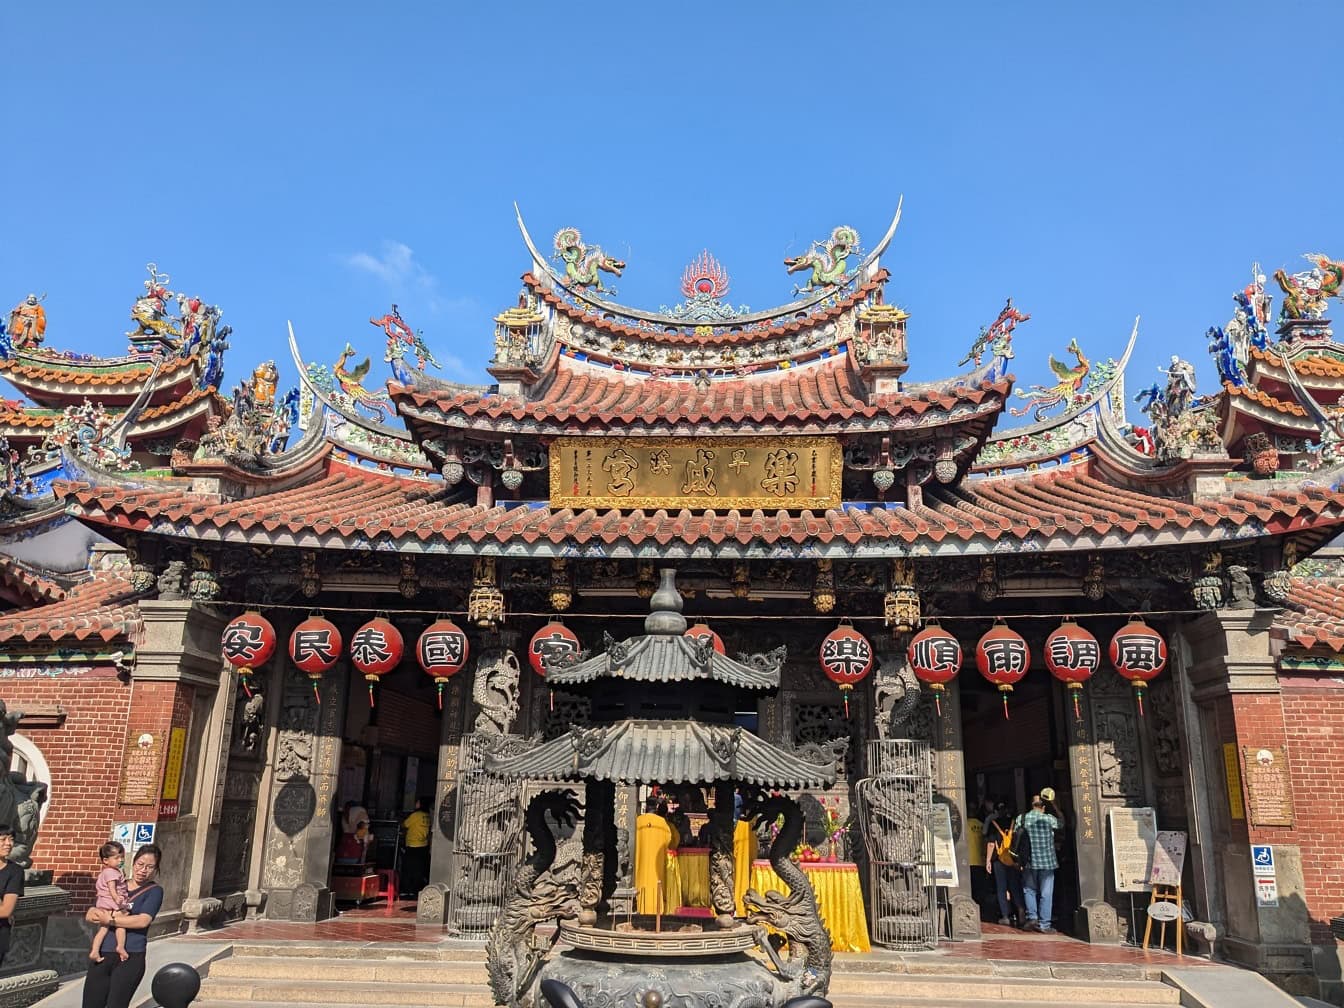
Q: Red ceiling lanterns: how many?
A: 11